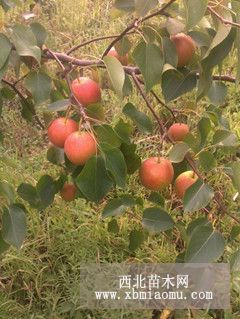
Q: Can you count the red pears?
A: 9